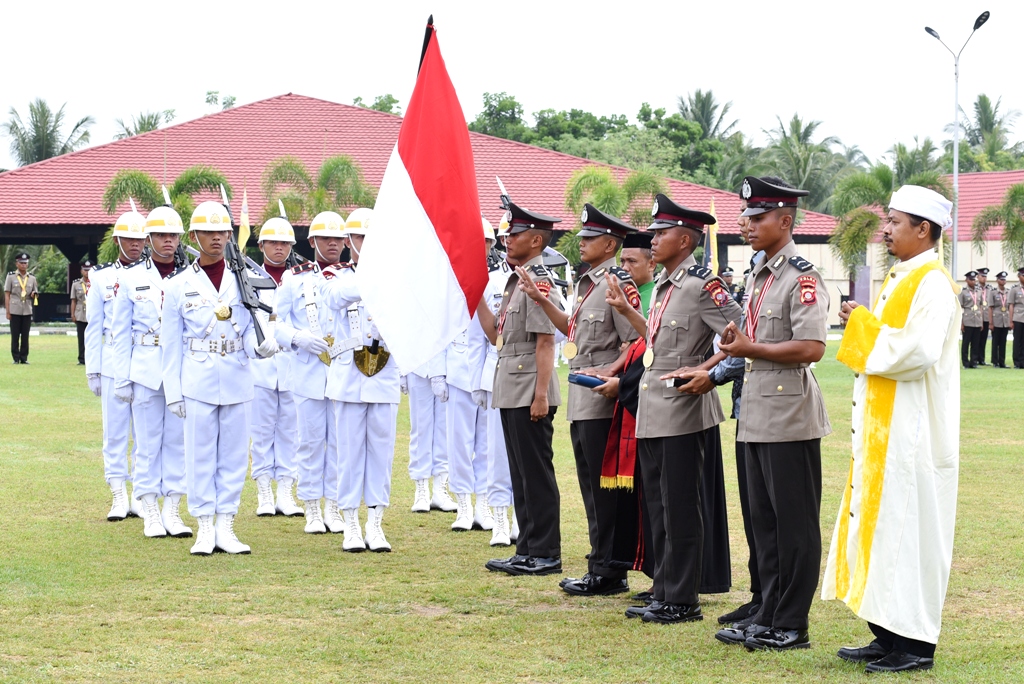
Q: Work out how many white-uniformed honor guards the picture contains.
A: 9